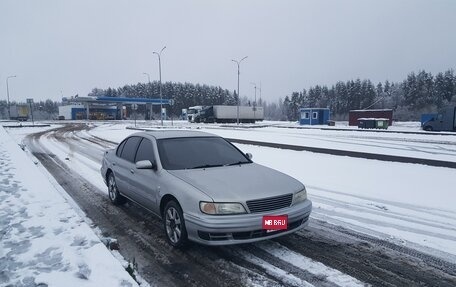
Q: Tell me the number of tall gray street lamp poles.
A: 5